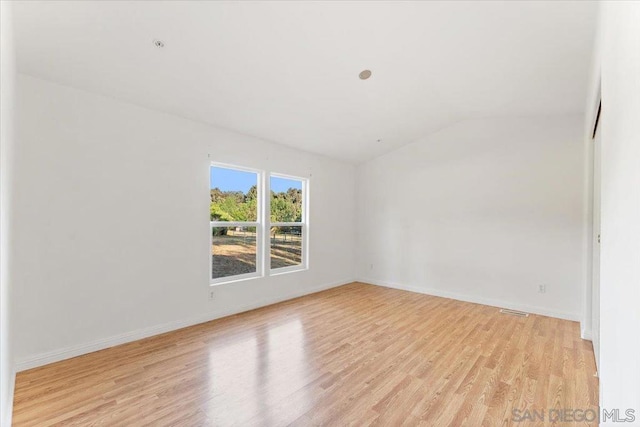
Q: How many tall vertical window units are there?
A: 2